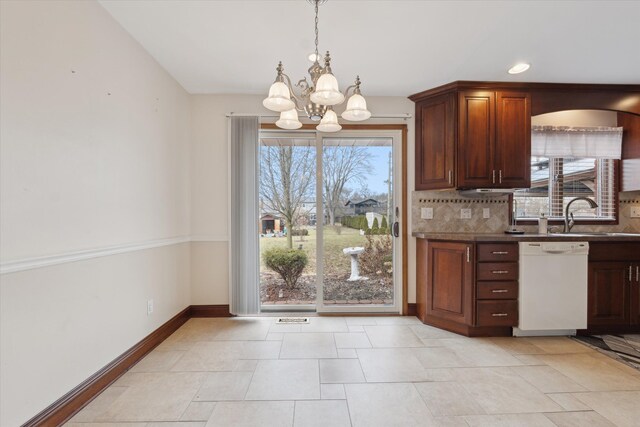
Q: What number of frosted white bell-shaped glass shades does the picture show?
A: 5